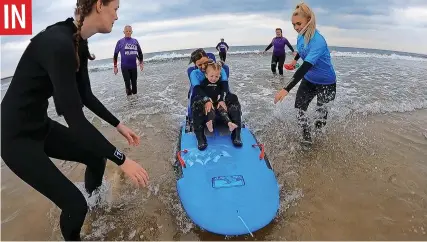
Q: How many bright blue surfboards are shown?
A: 1